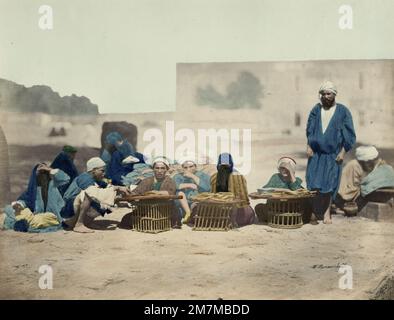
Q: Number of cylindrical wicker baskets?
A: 3